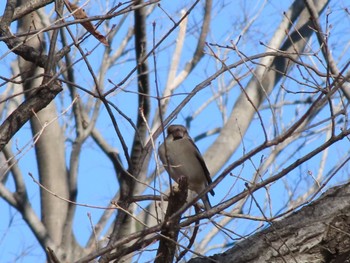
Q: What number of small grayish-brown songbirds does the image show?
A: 1